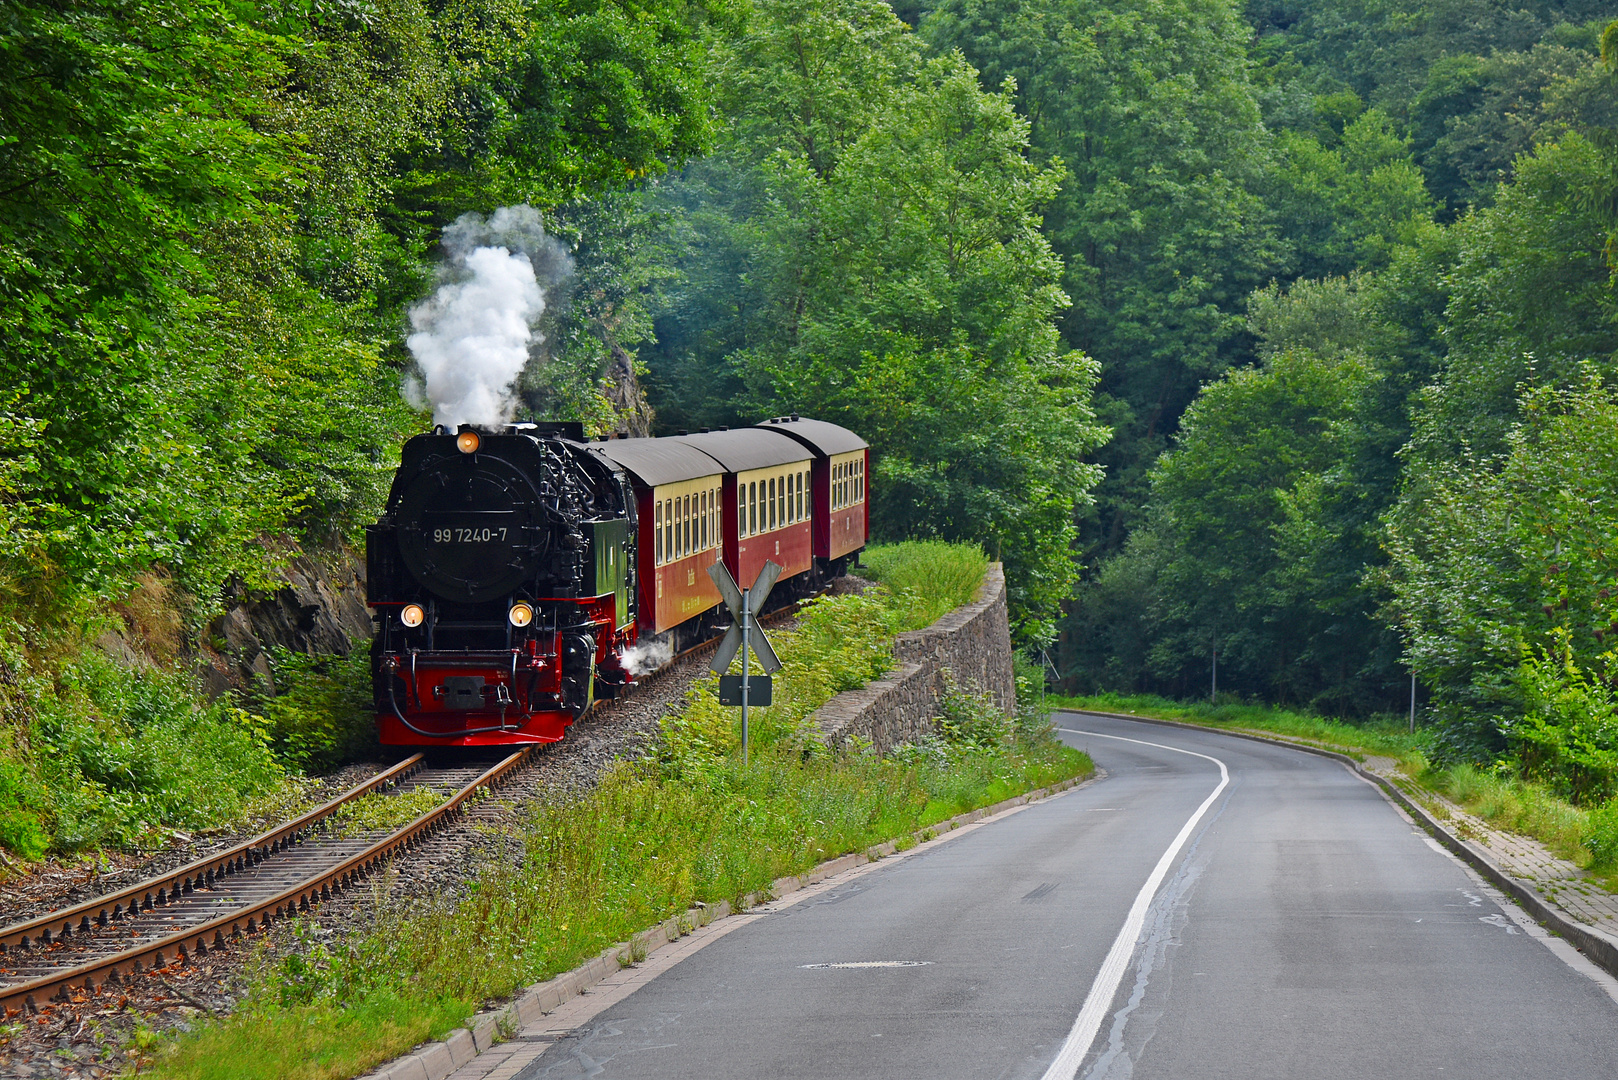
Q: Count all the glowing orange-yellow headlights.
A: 3